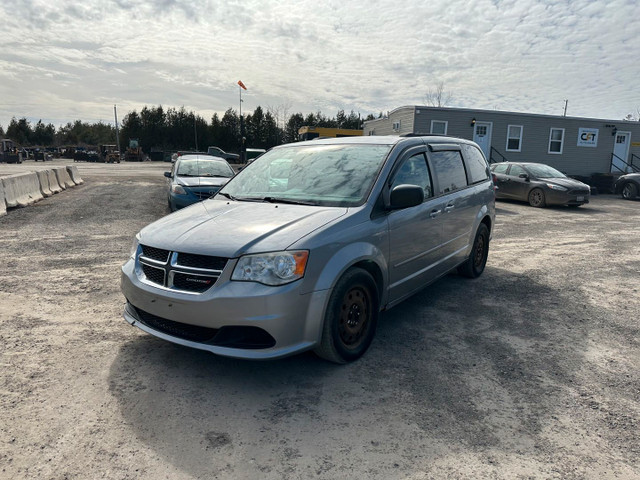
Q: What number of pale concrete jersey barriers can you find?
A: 6